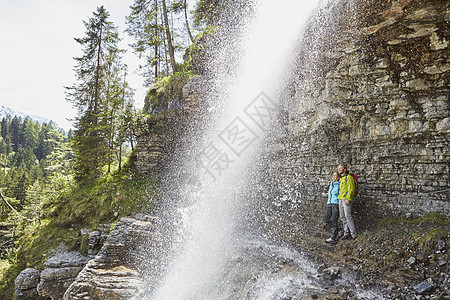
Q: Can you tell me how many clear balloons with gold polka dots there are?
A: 0